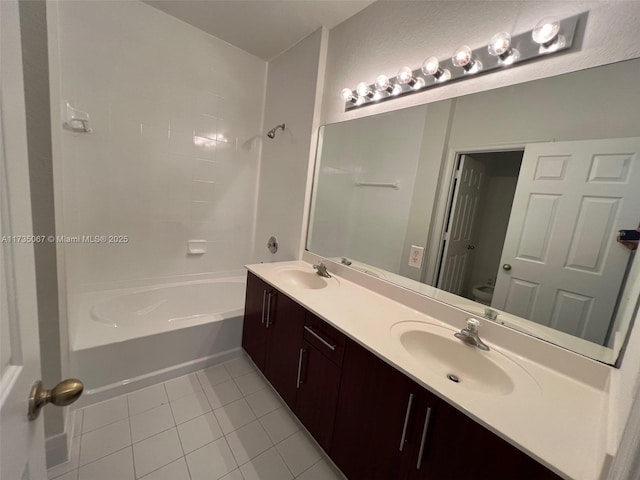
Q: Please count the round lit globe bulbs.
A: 8